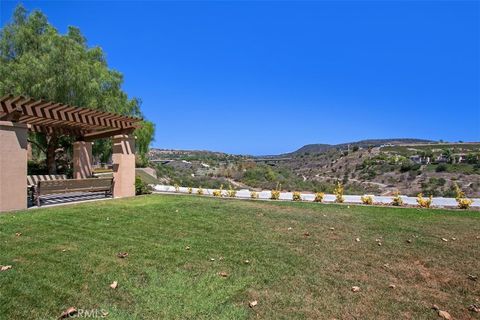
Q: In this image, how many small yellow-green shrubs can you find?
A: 14